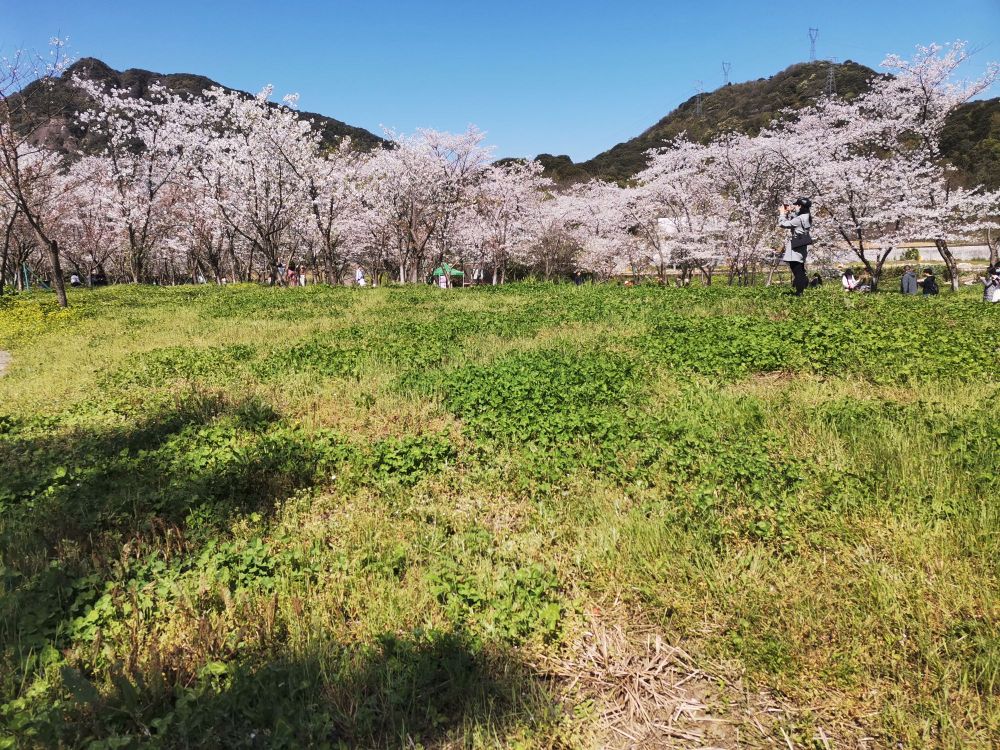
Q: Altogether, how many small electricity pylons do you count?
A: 4